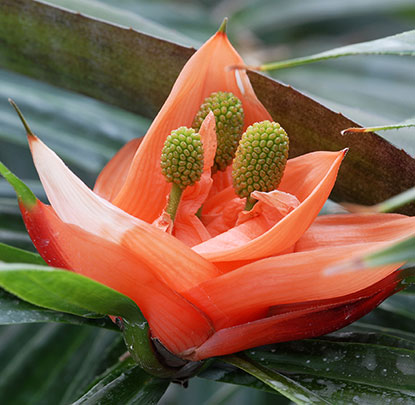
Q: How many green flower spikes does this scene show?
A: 3